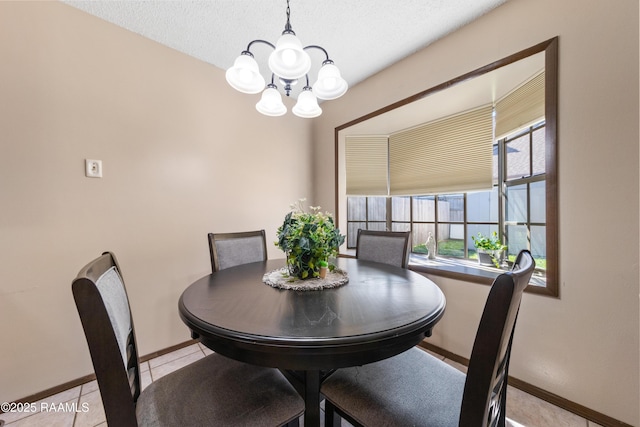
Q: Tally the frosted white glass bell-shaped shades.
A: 5